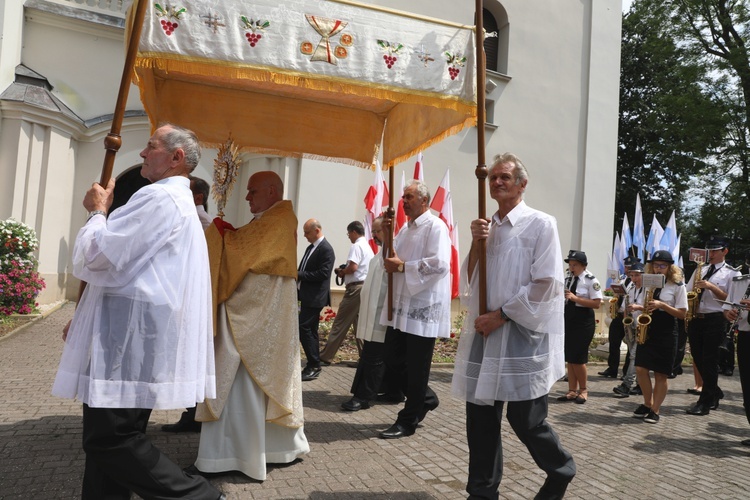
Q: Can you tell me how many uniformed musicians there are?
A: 6